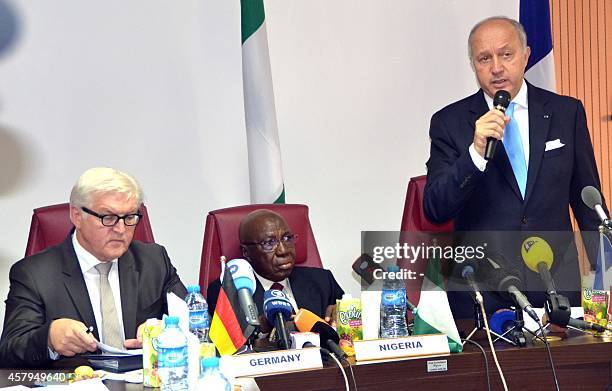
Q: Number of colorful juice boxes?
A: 3